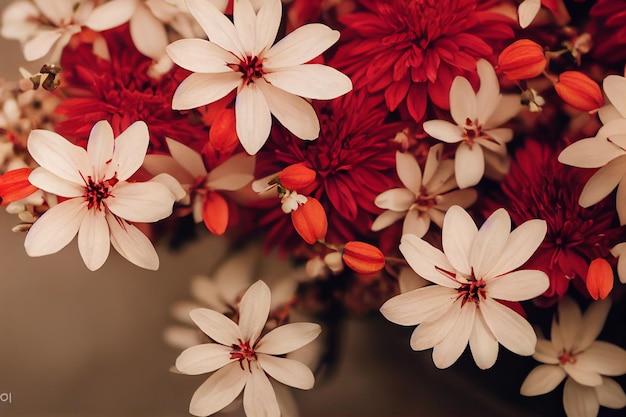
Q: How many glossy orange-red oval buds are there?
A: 9